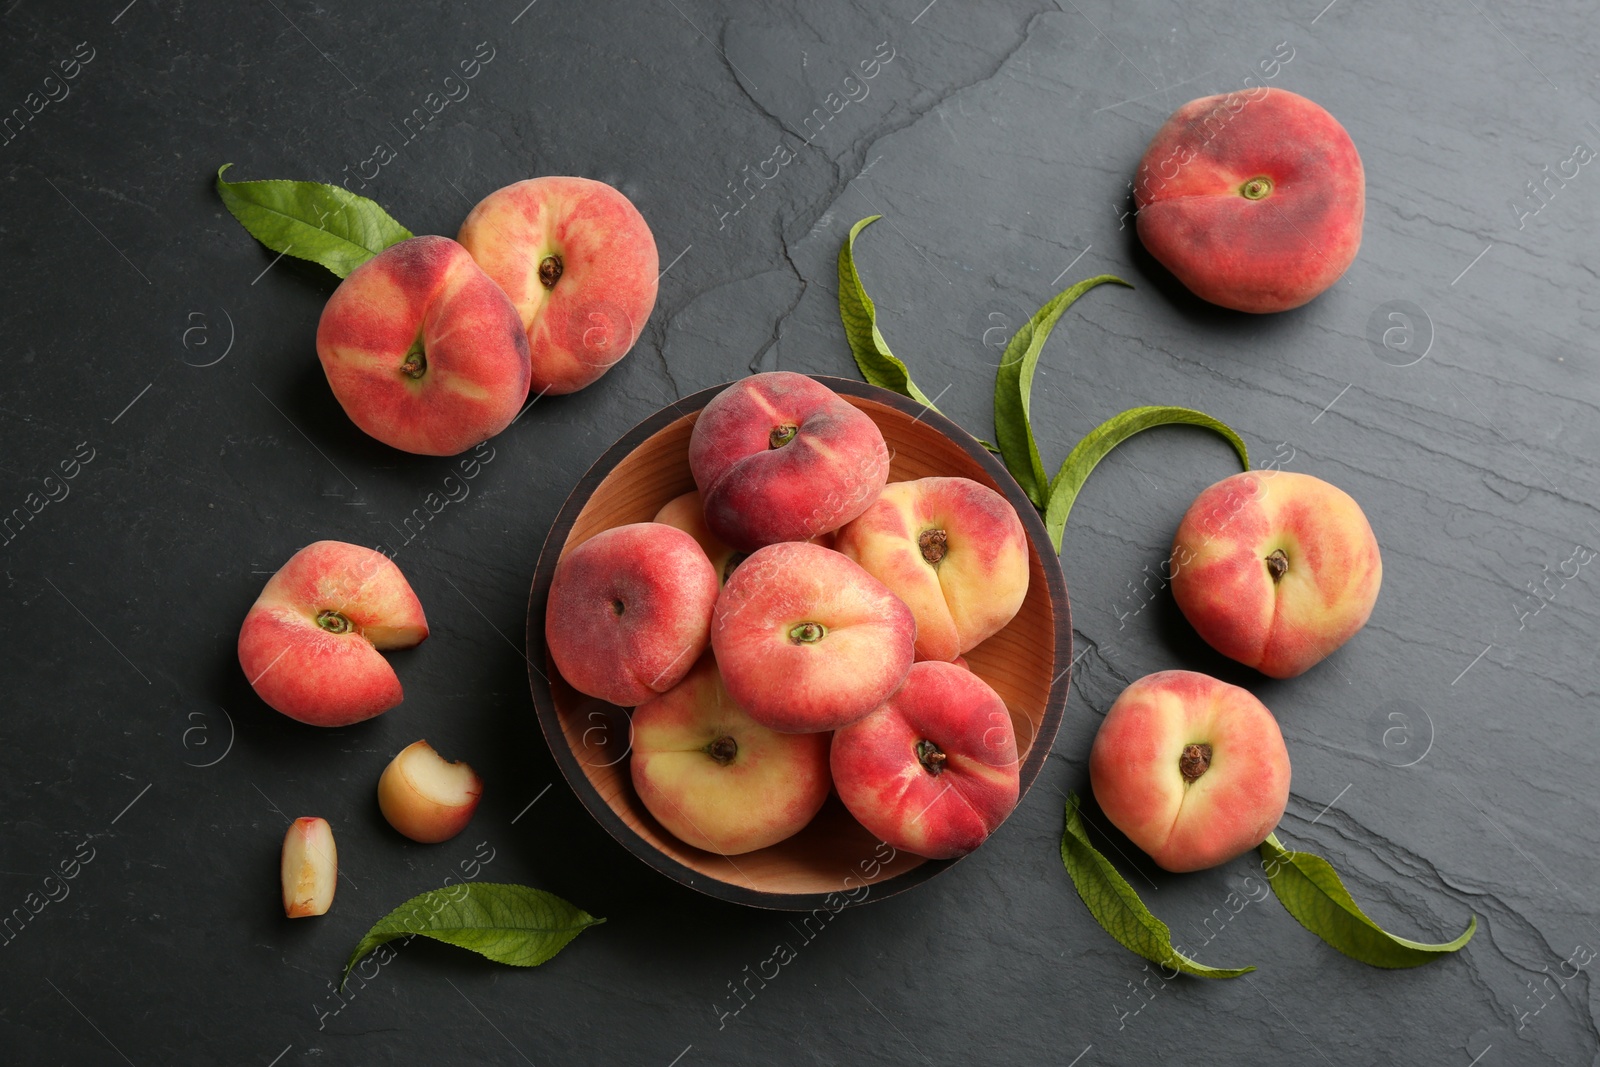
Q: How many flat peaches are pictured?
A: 13